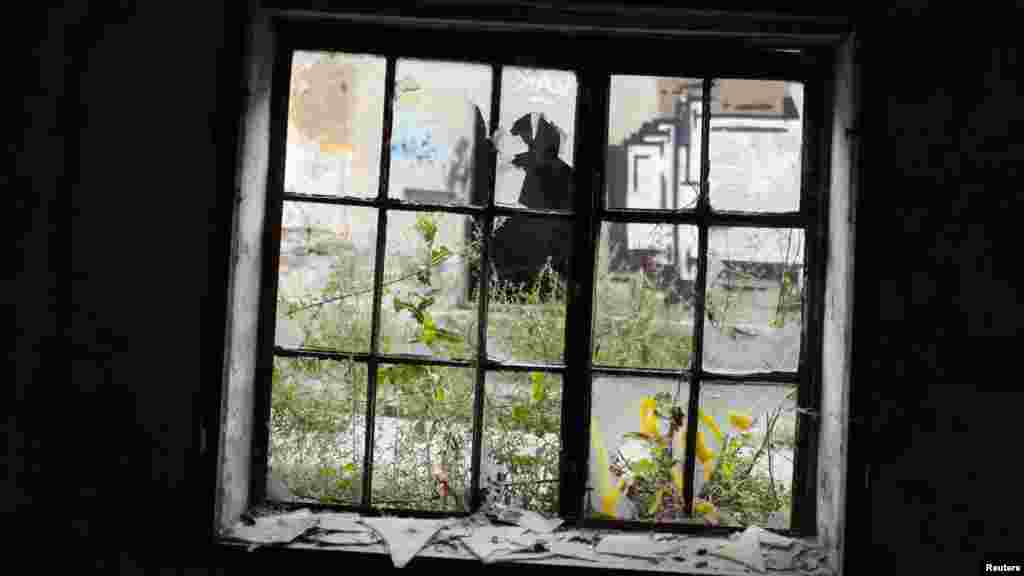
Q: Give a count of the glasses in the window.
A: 15